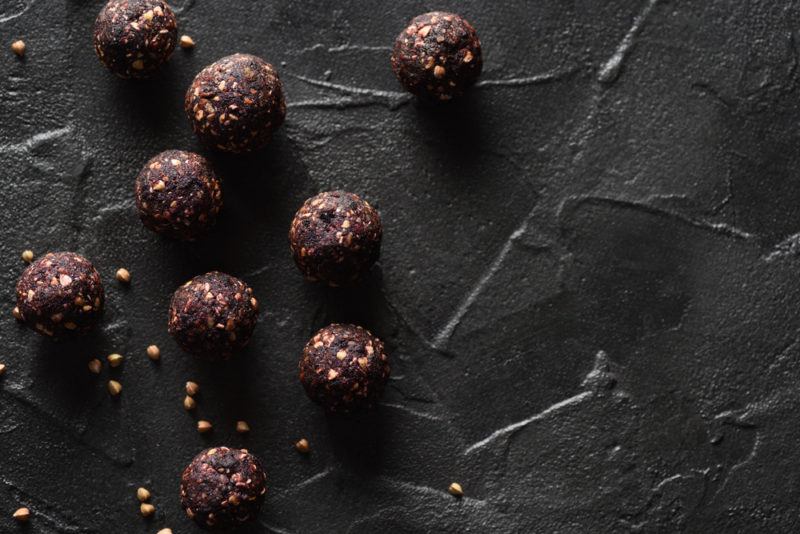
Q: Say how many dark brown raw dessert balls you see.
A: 9